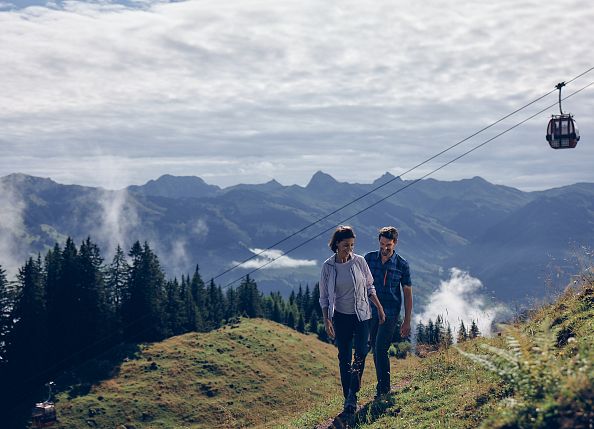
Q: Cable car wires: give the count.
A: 2